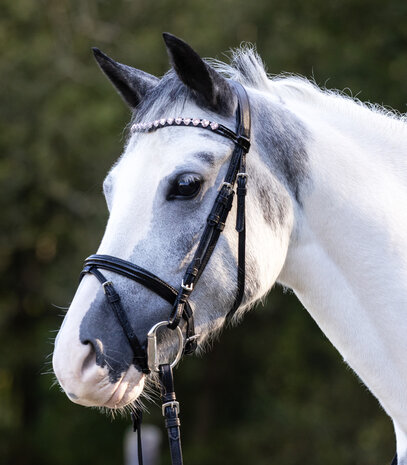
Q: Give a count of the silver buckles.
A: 6